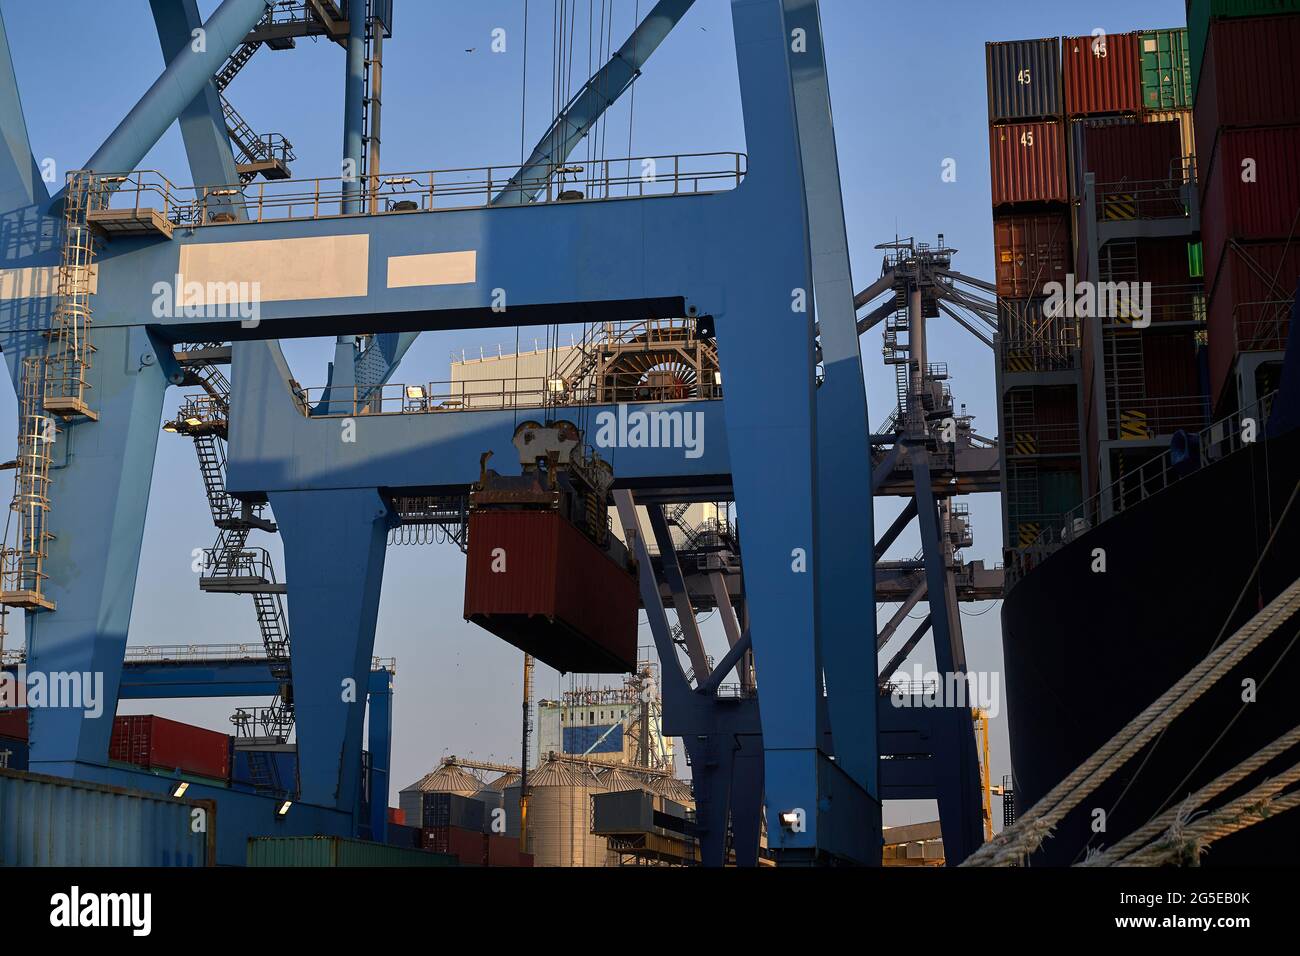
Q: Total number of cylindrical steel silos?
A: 5